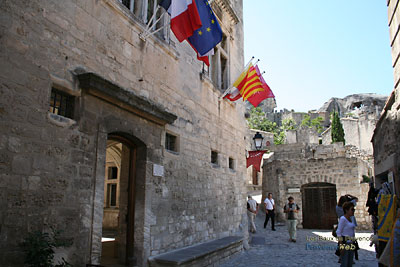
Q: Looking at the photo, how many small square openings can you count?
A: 4